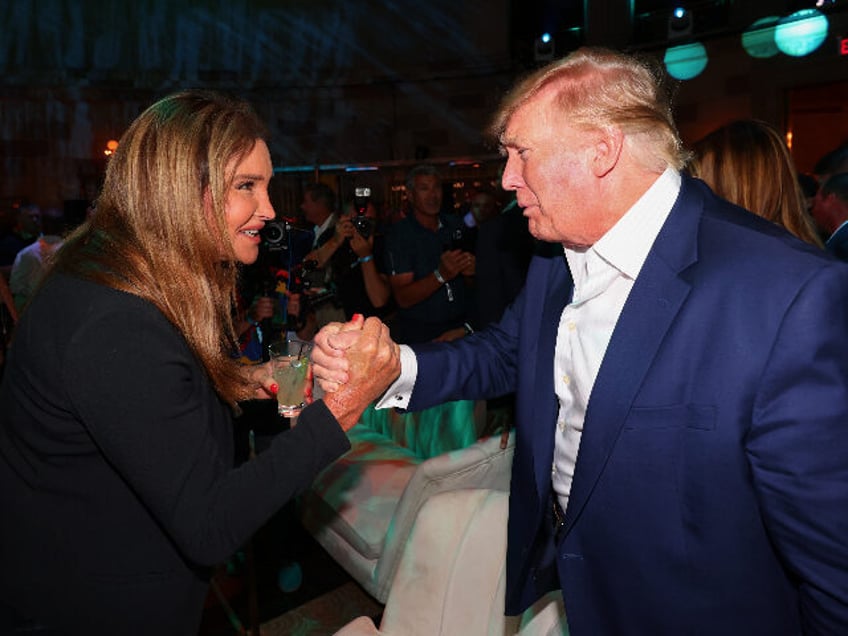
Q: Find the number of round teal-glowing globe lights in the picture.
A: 3